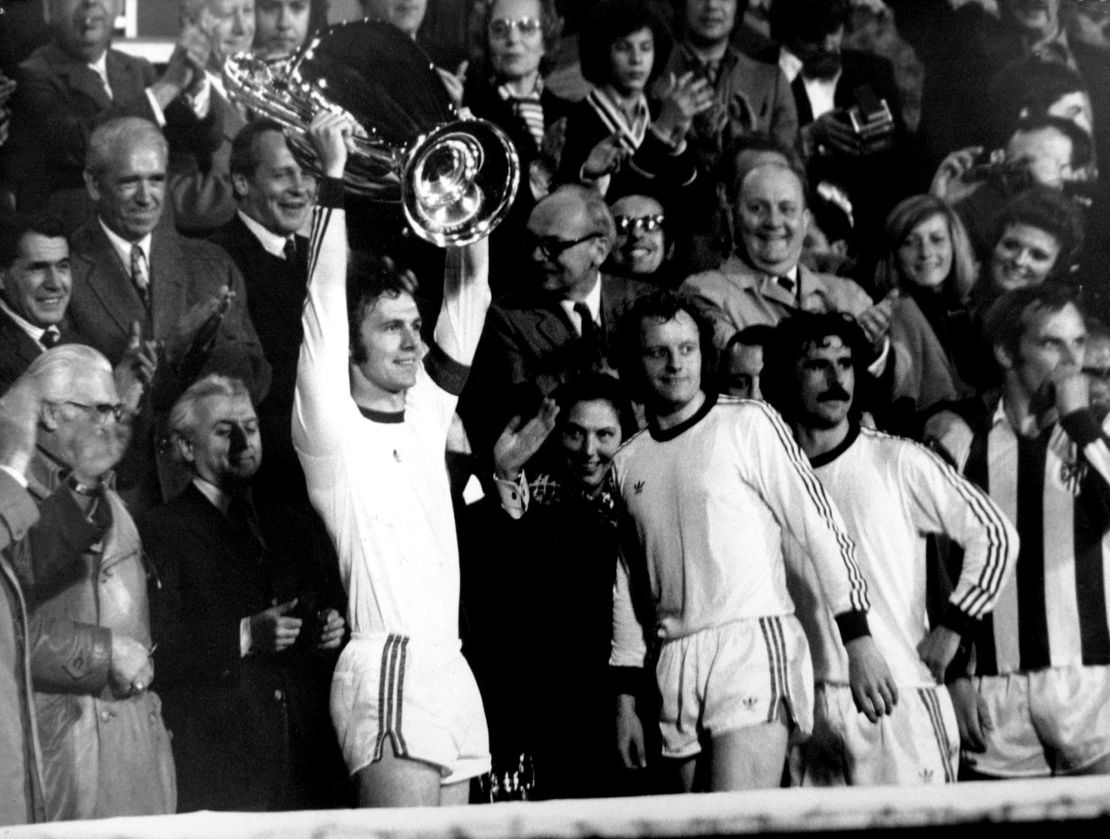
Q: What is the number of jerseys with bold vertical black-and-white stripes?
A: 1